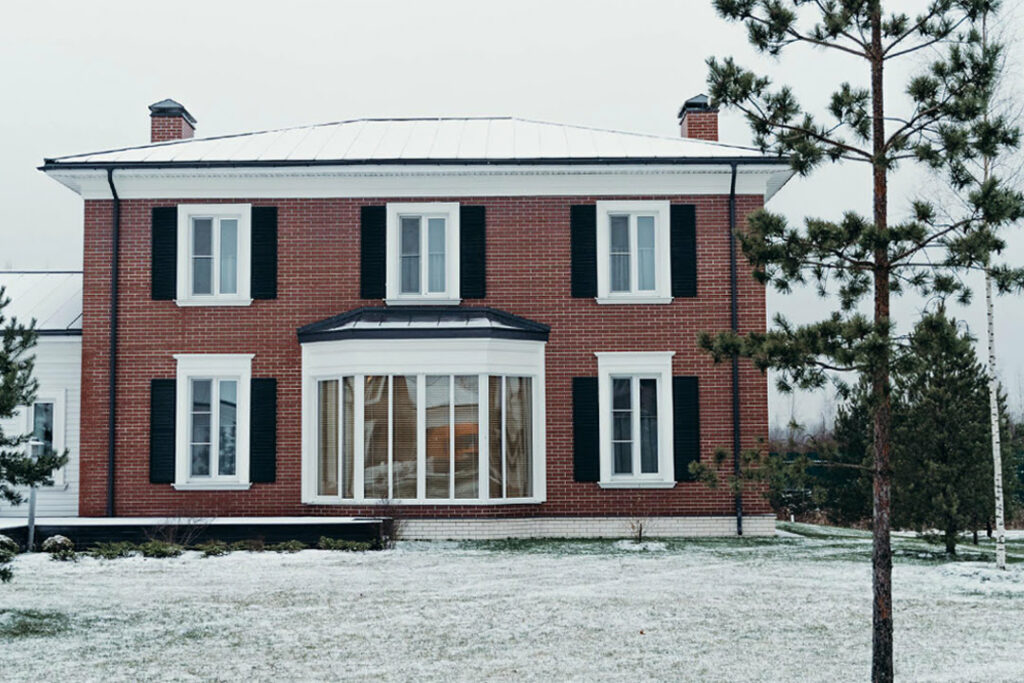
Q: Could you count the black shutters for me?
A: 10